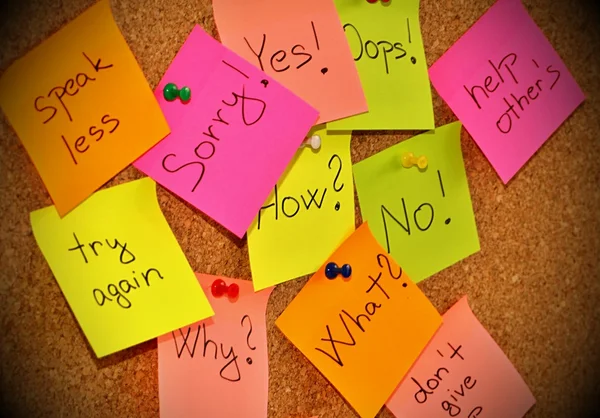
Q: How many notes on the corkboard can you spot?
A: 11